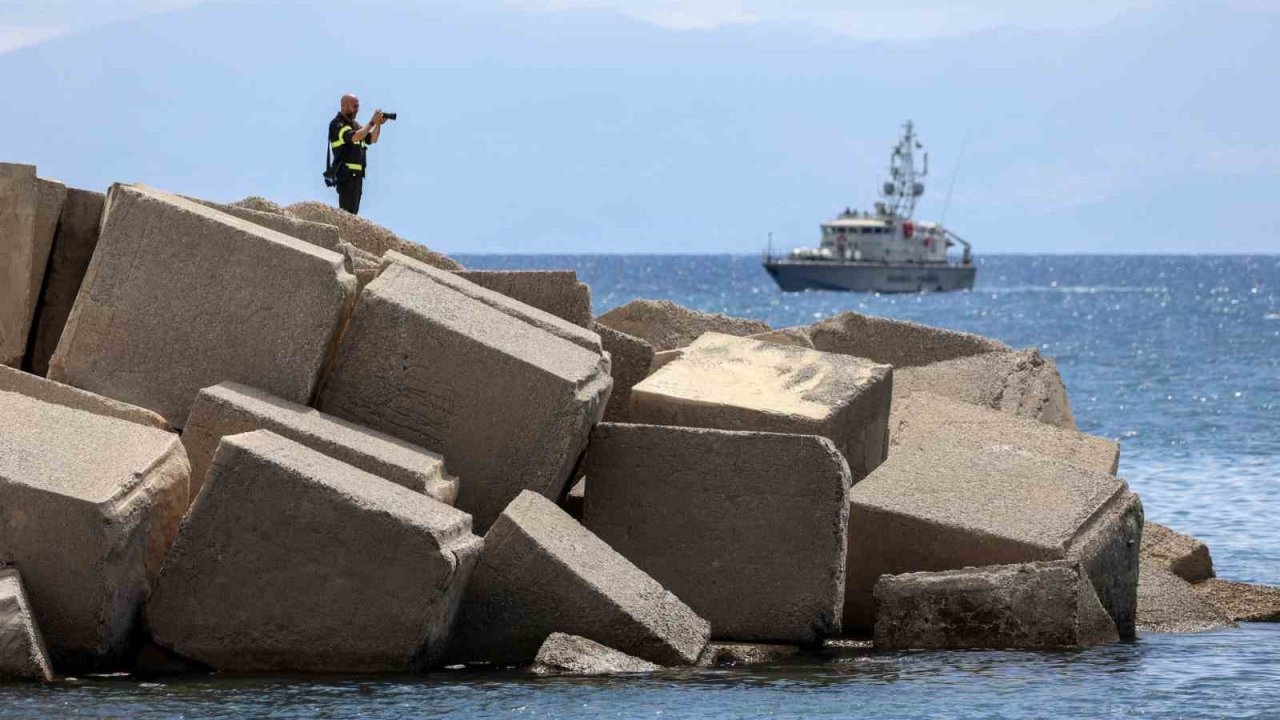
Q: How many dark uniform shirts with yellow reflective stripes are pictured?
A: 1